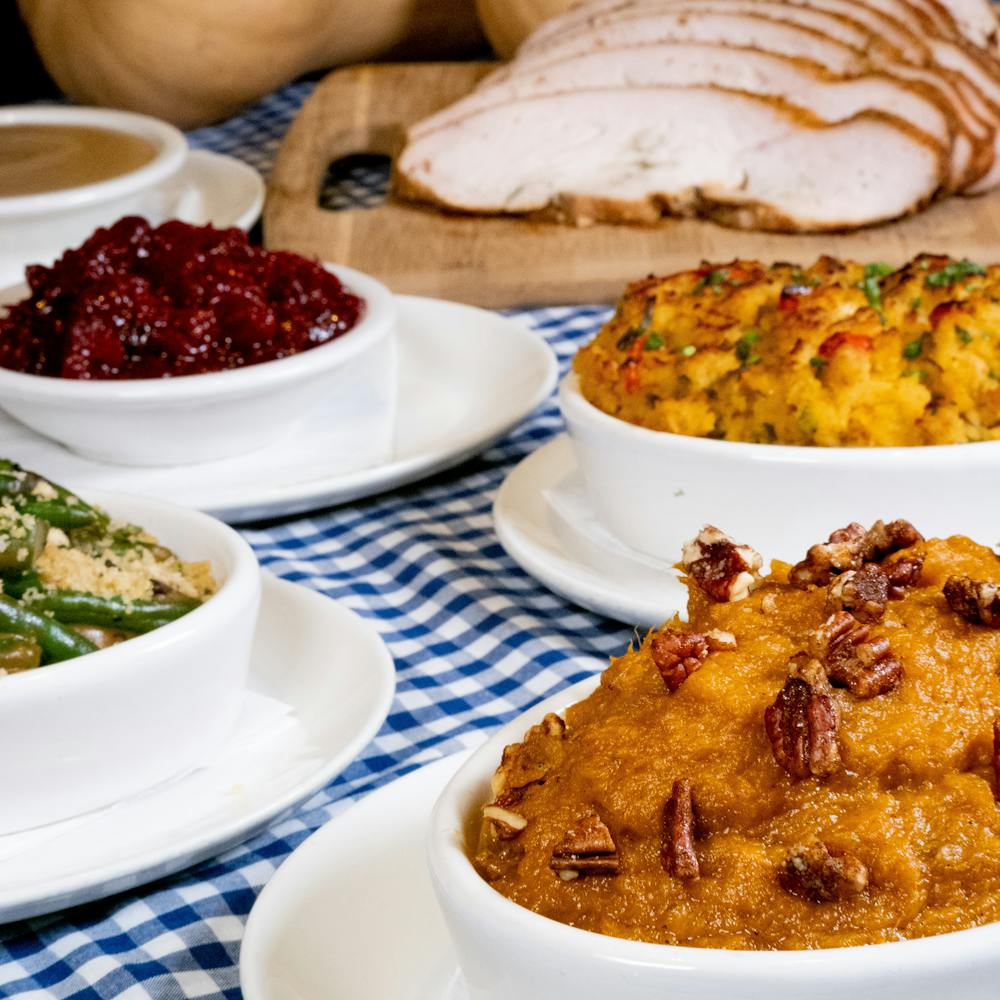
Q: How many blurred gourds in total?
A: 2